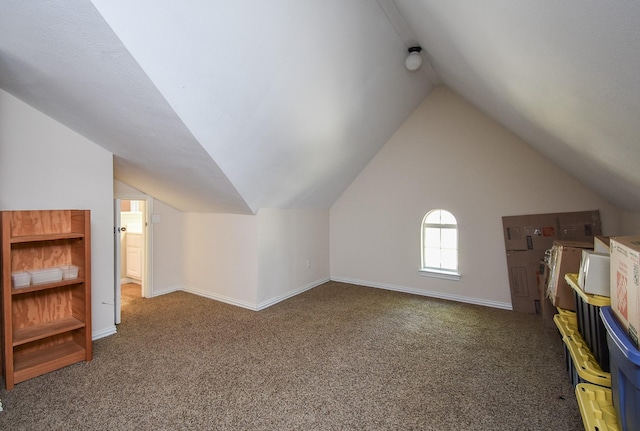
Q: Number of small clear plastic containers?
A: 3